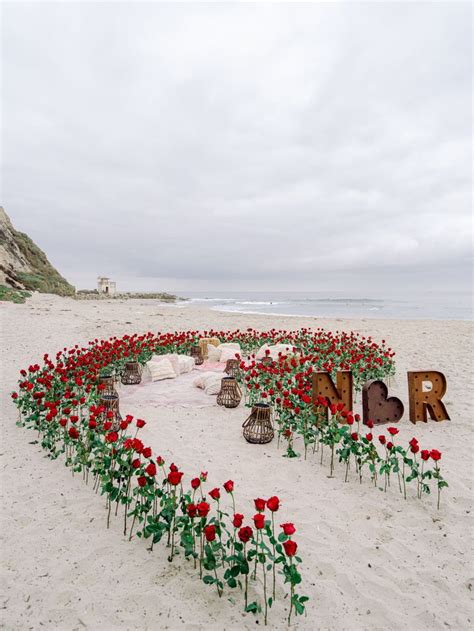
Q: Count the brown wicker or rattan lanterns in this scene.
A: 7